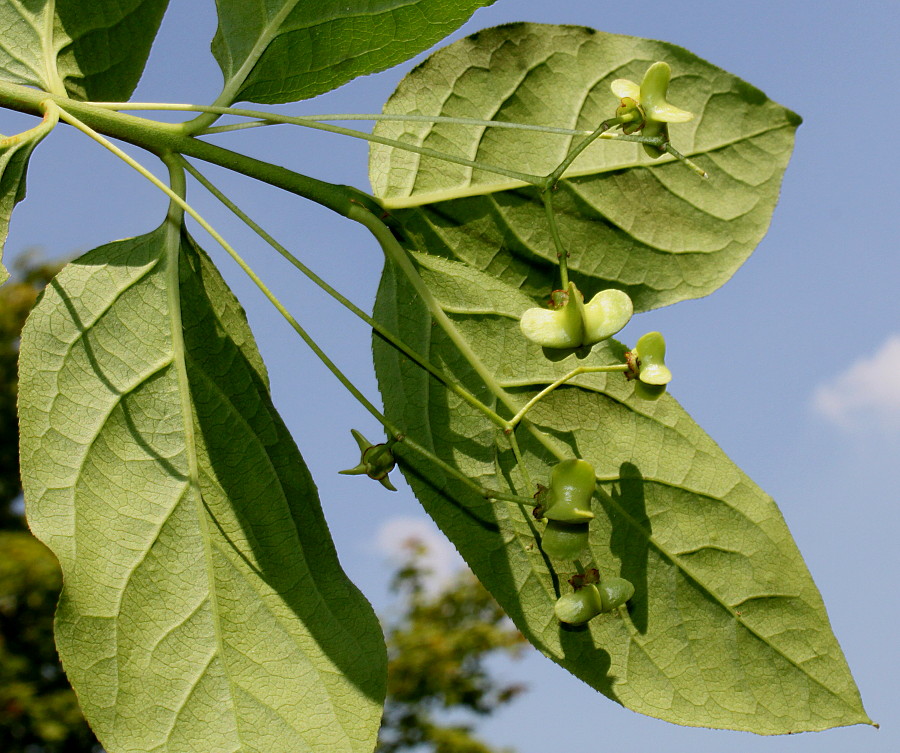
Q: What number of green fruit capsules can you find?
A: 6